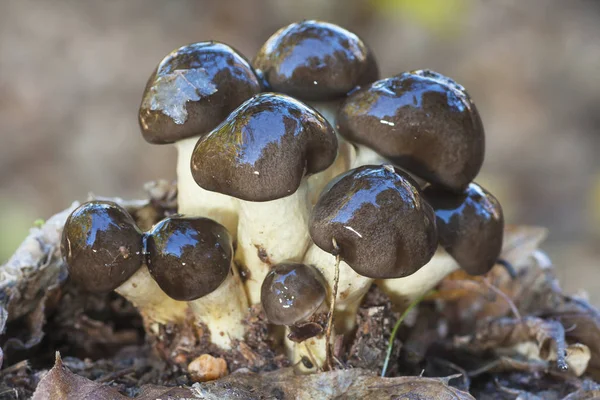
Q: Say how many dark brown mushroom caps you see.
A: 9